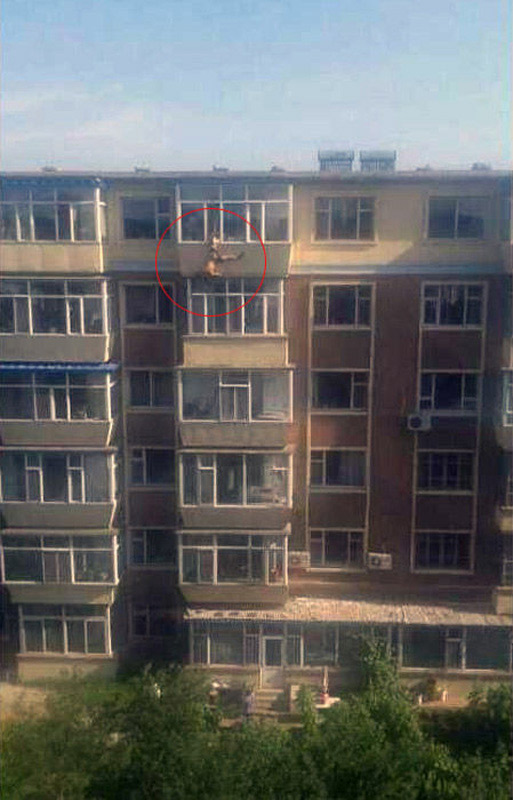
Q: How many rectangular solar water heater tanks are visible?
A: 2